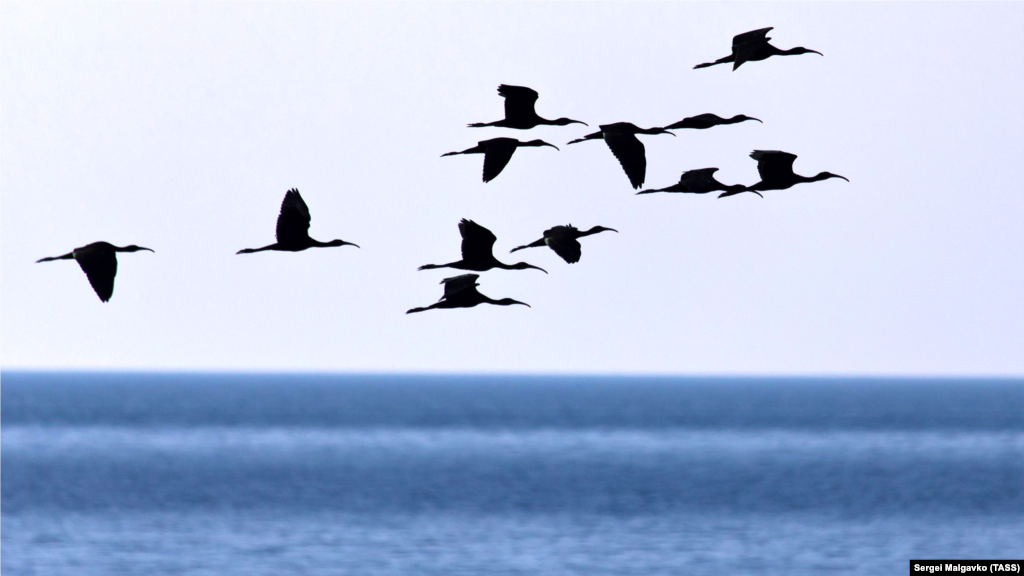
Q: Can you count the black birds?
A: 12